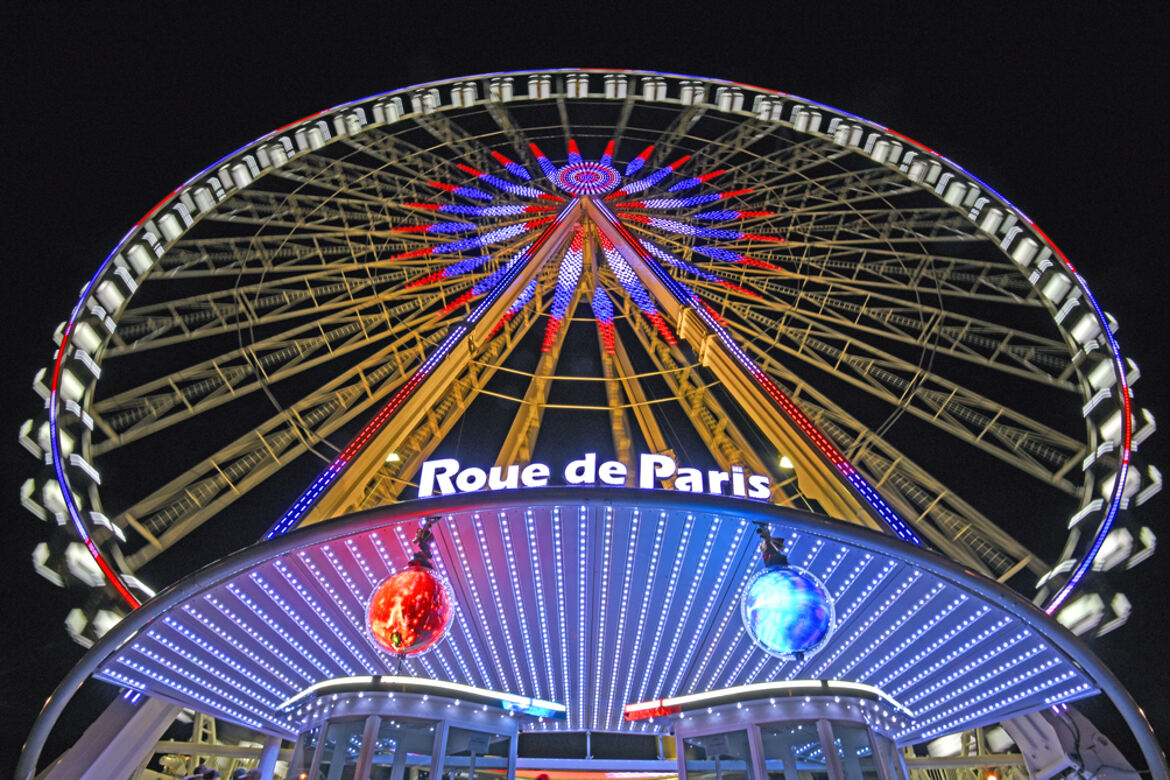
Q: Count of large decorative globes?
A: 2